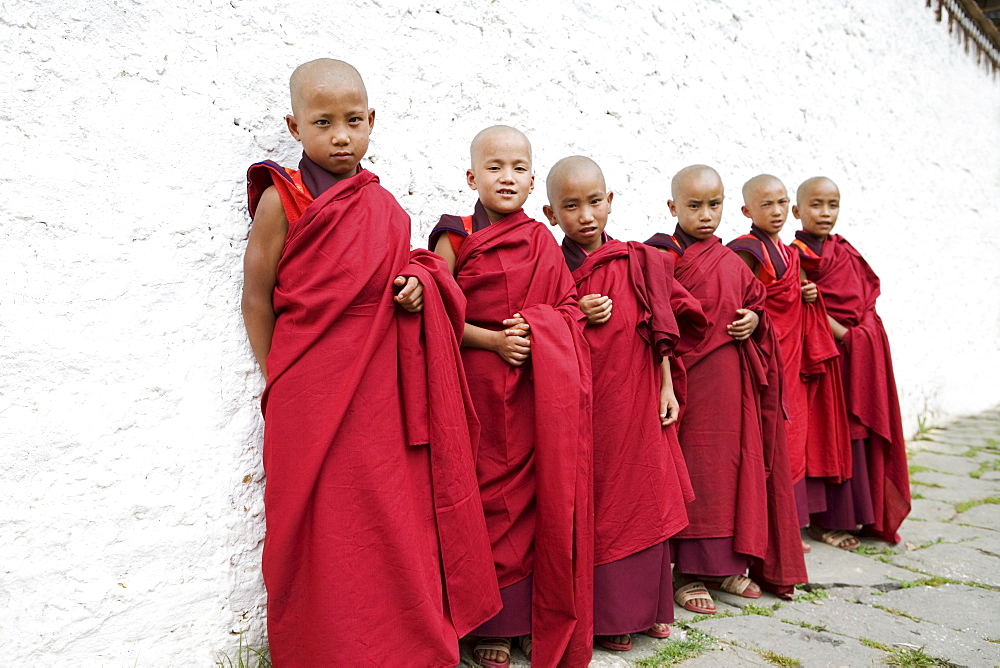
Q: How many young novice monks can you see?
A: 6